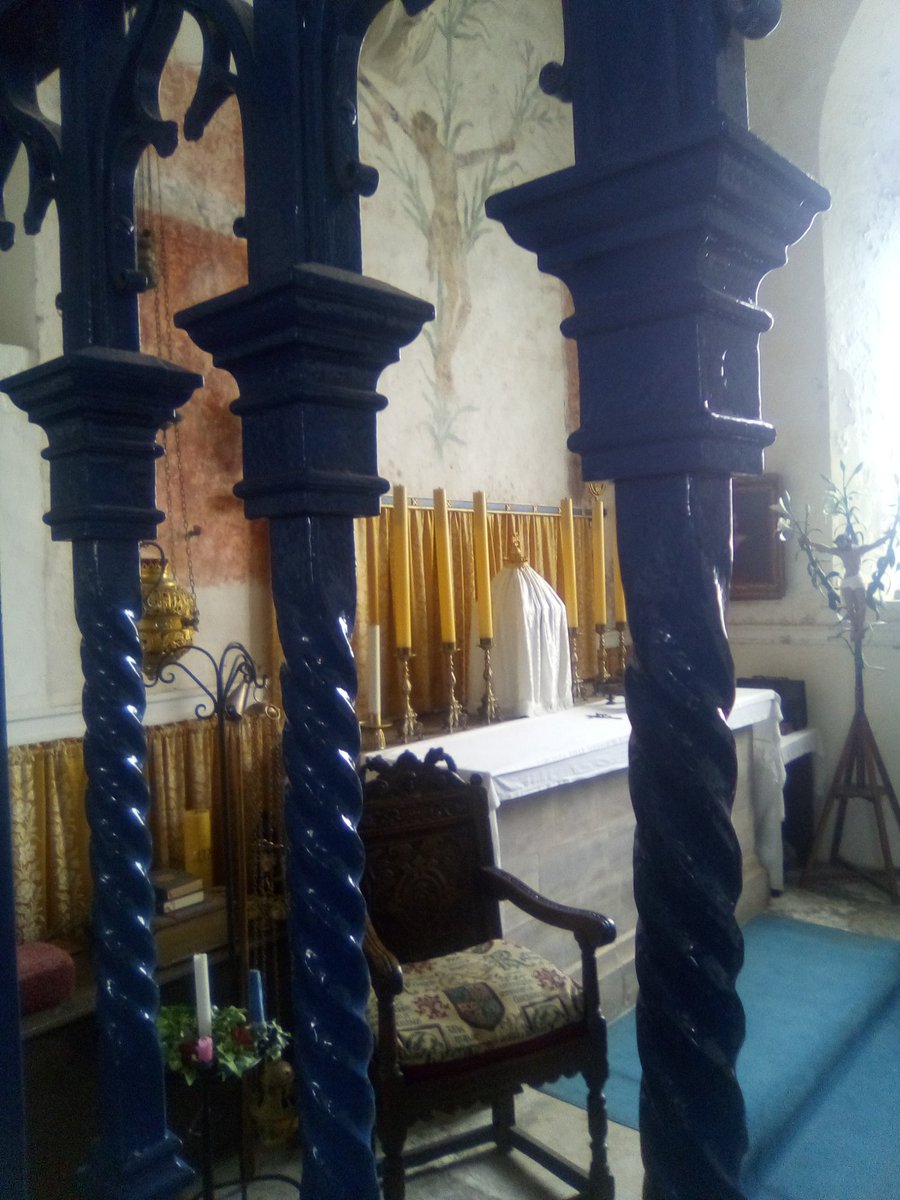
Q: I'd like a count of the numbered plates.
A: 0